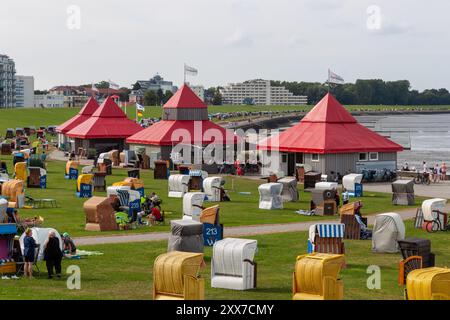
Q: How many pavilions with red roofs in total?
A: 4